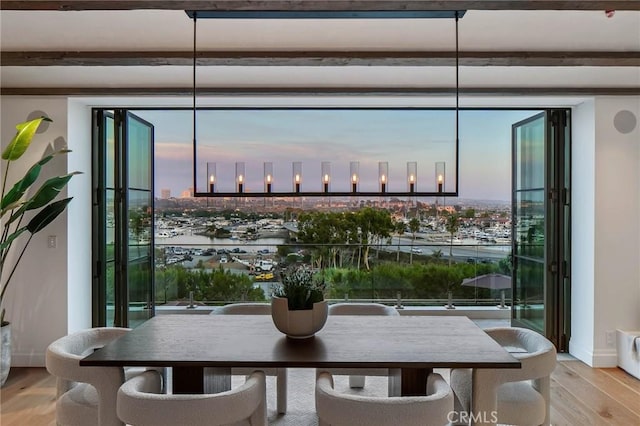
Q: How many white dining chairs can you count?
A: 6